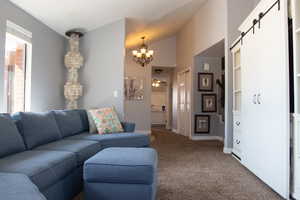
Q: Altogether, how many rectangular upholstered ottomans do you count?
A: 1